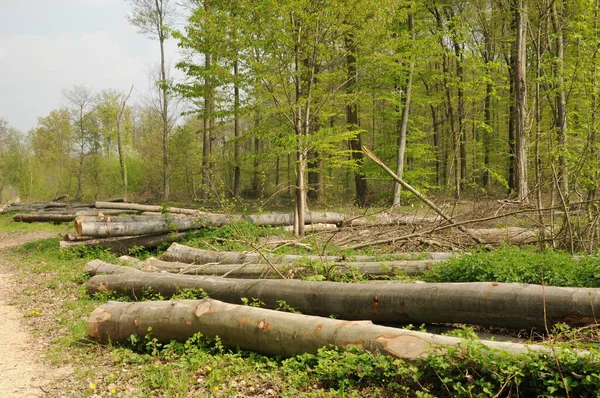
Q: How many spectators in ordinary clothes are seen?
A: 0